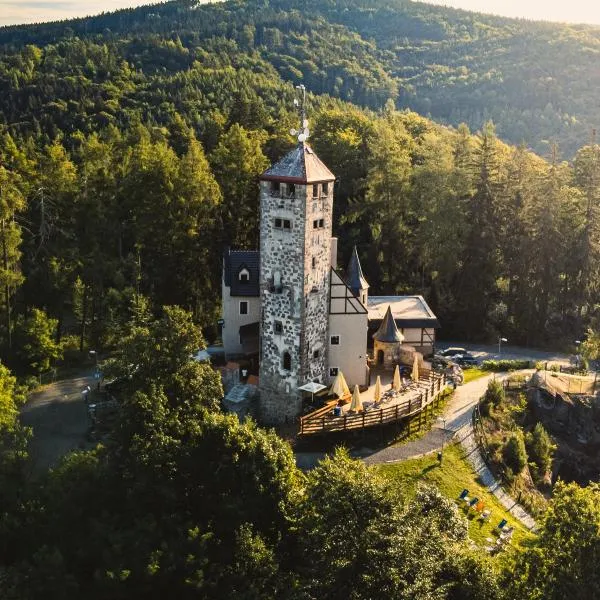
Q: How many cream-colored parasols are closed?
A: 5